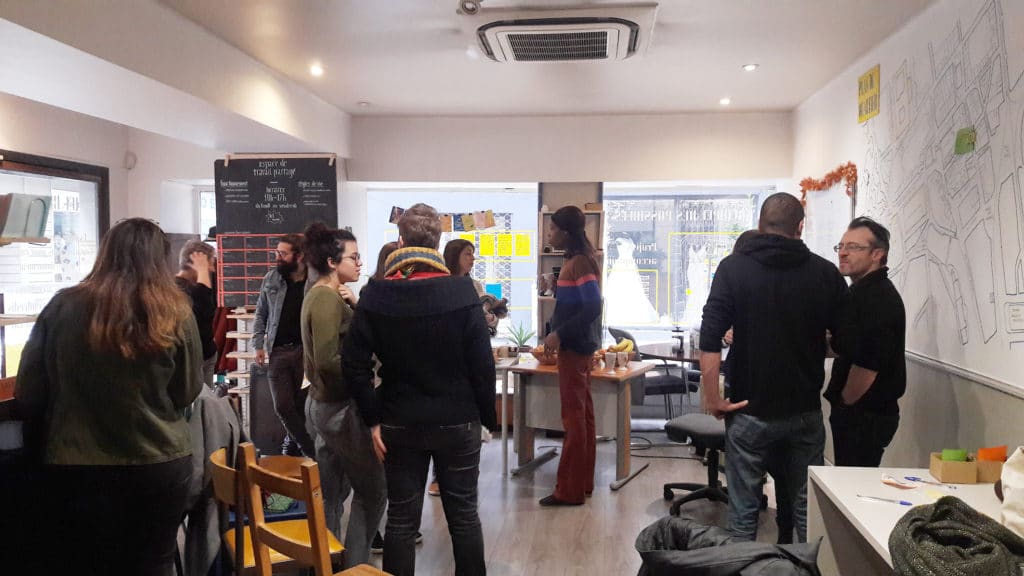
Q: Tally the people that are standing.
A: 11